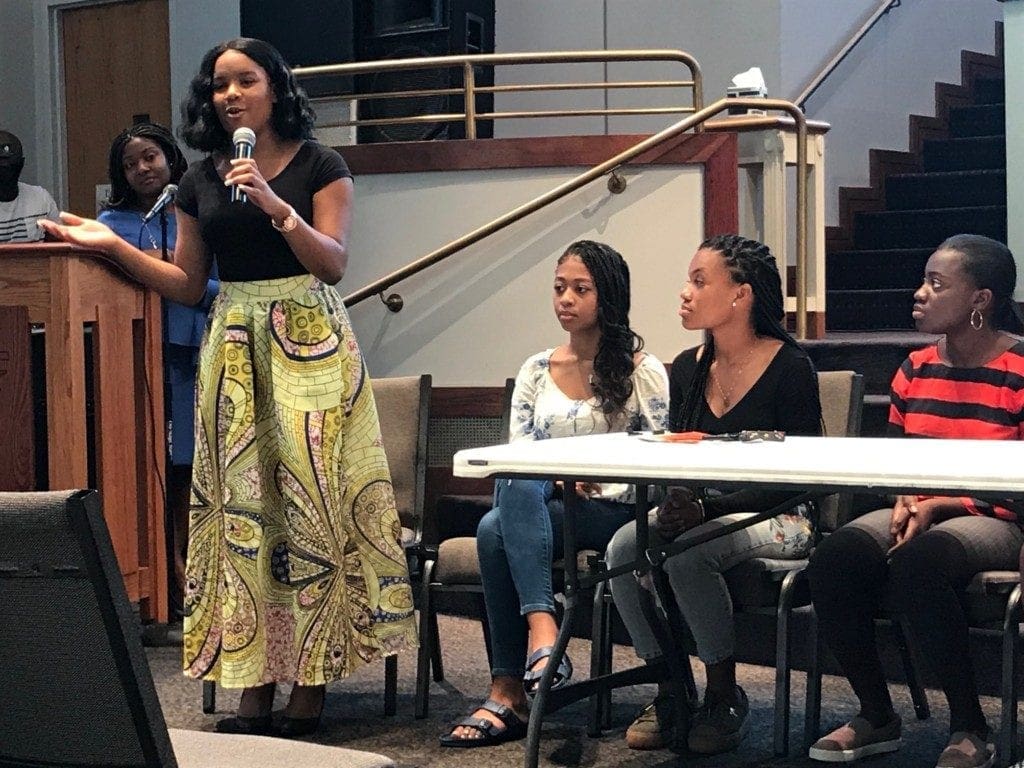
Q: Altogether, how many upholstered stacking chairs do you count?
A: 5